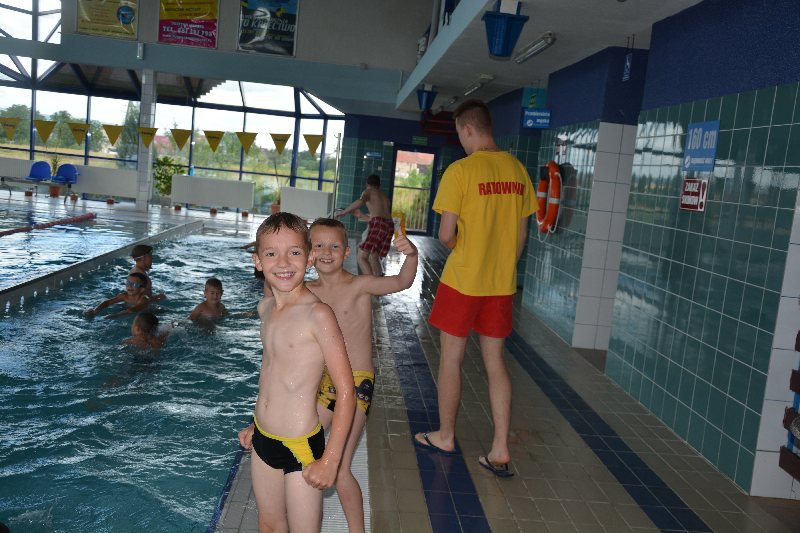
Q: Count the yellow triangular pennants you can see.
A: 10